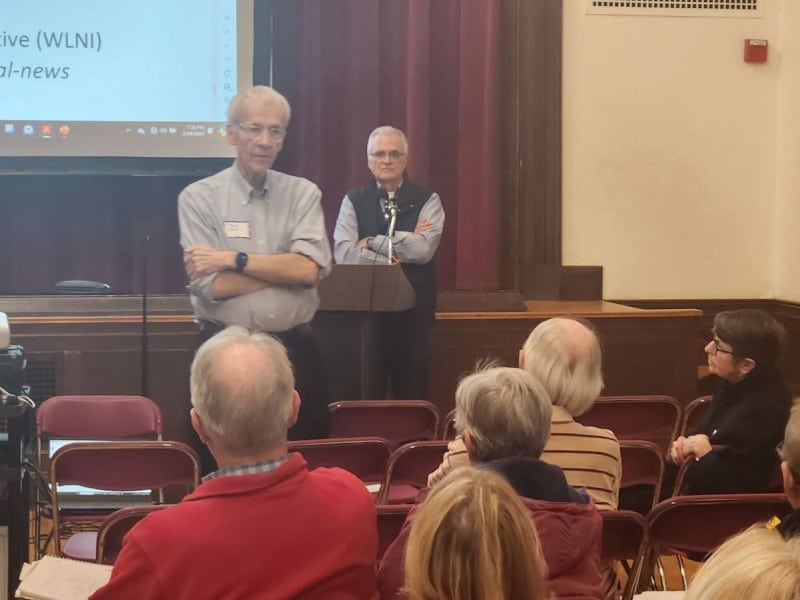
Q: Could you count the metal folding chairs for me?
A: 14